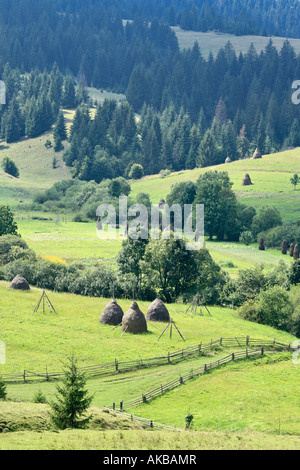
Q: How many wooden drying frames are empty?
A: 3